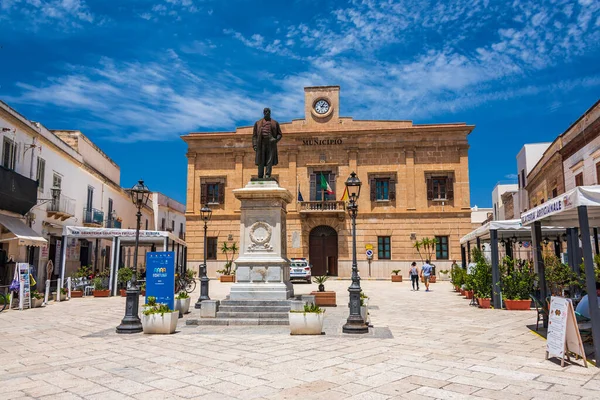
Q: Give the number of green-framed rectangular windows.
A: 2